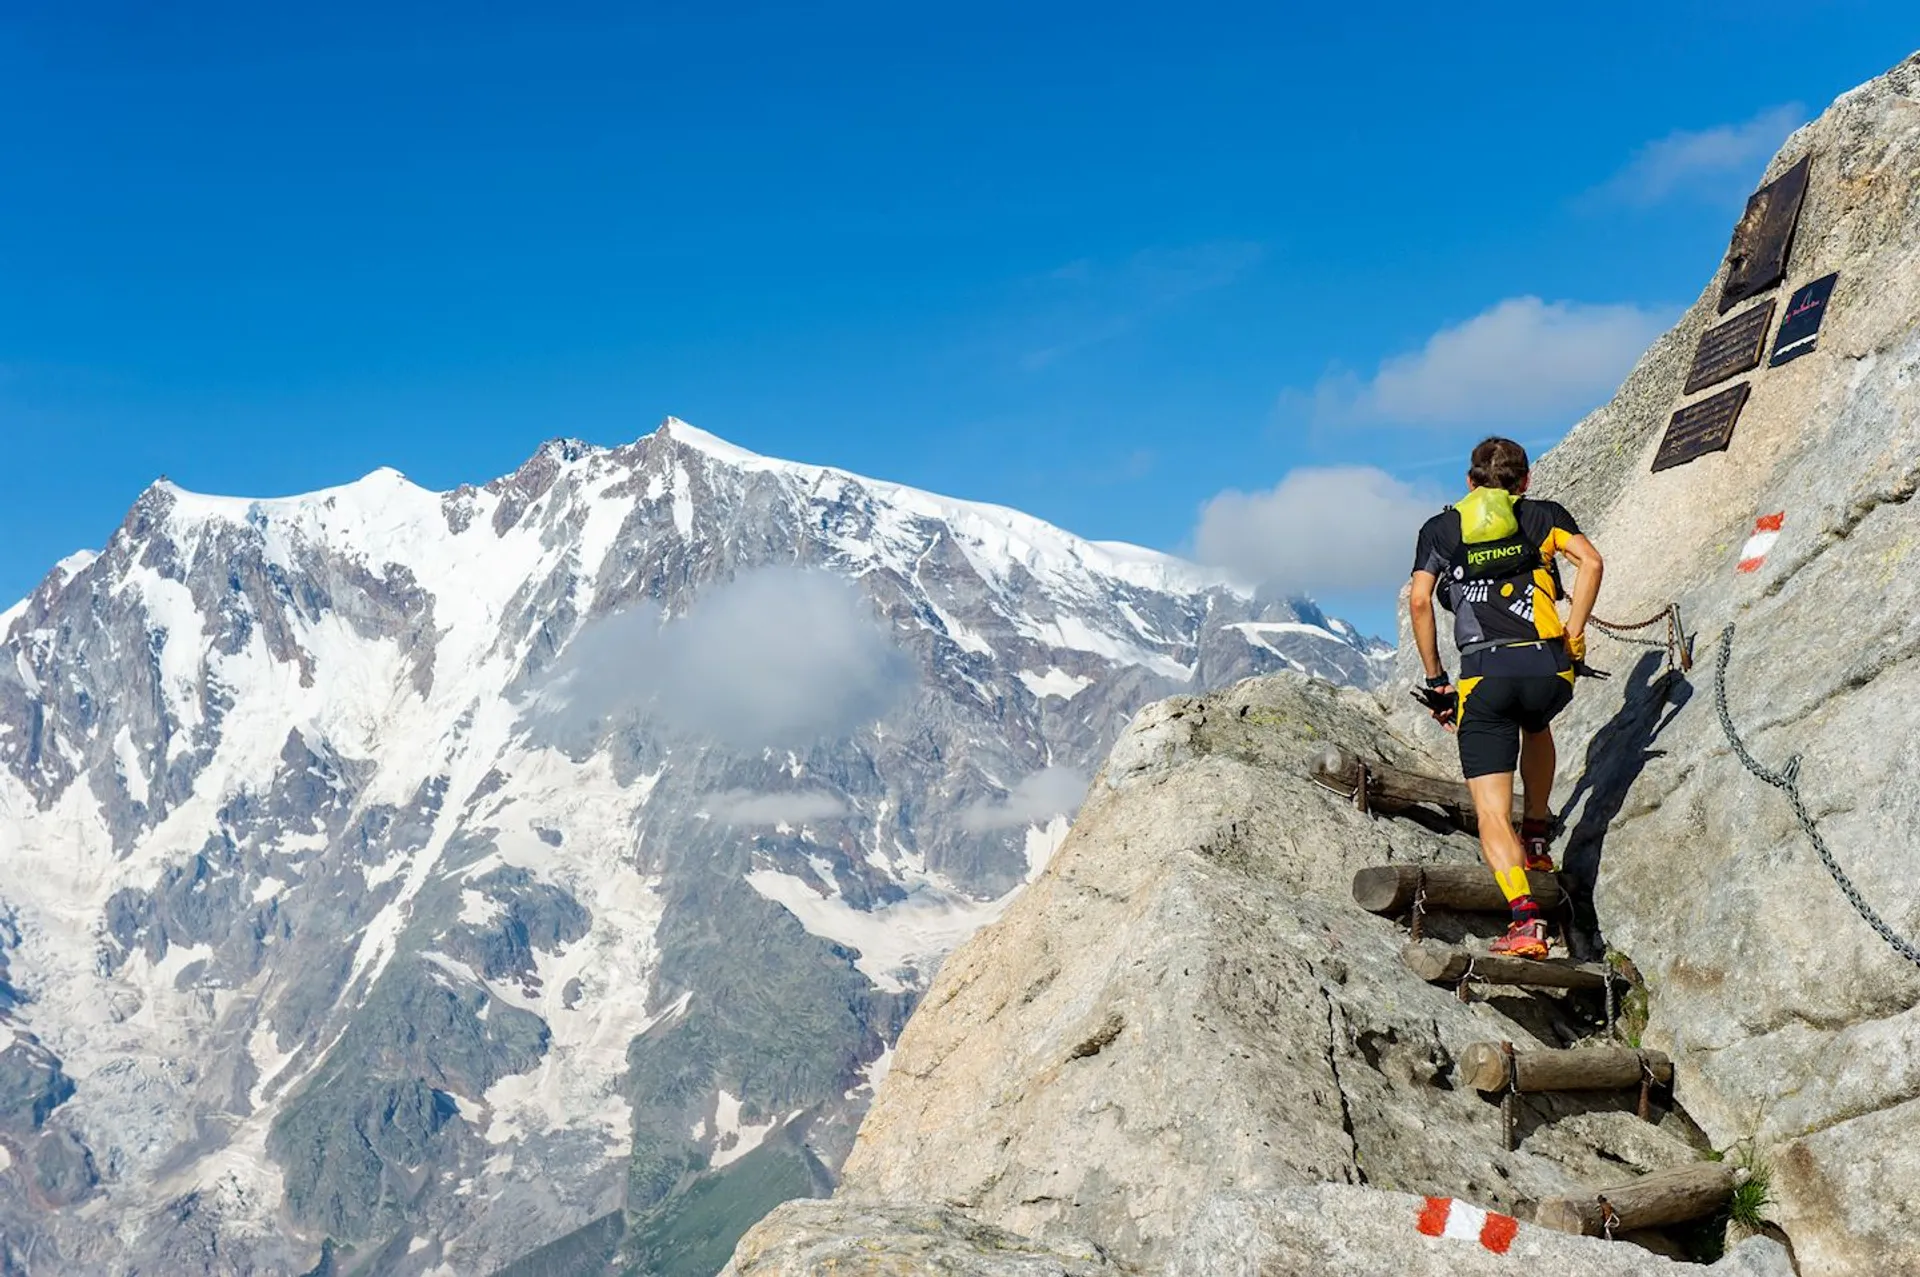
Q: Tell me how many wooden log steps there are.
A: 5